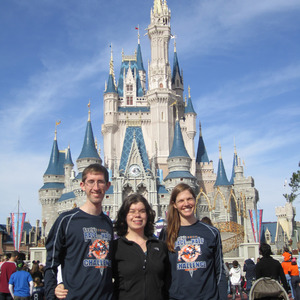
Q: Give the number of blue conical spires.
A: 11